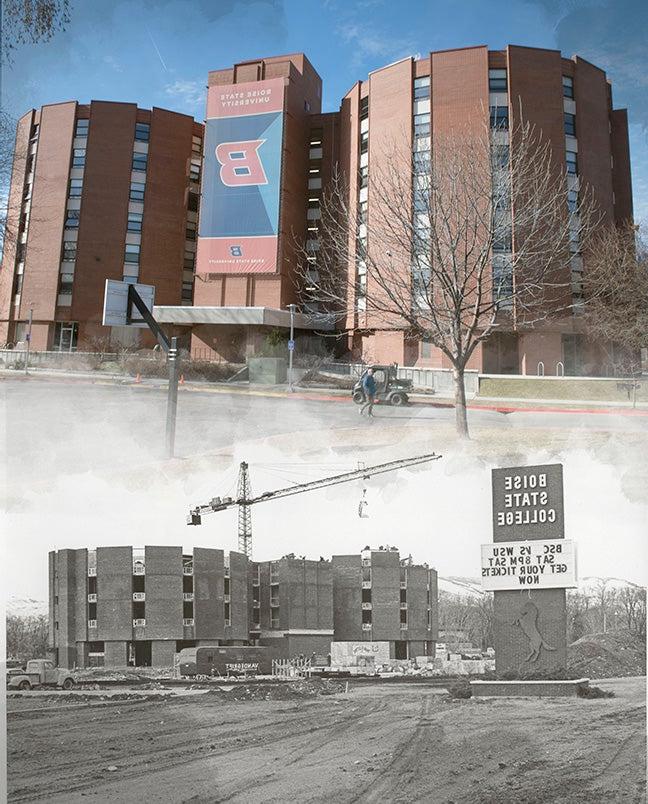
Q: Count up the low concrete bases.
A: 1